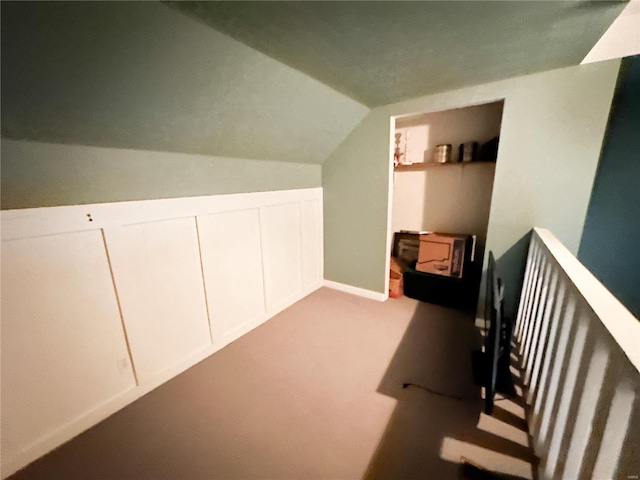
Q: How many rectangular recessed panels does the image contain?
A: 5